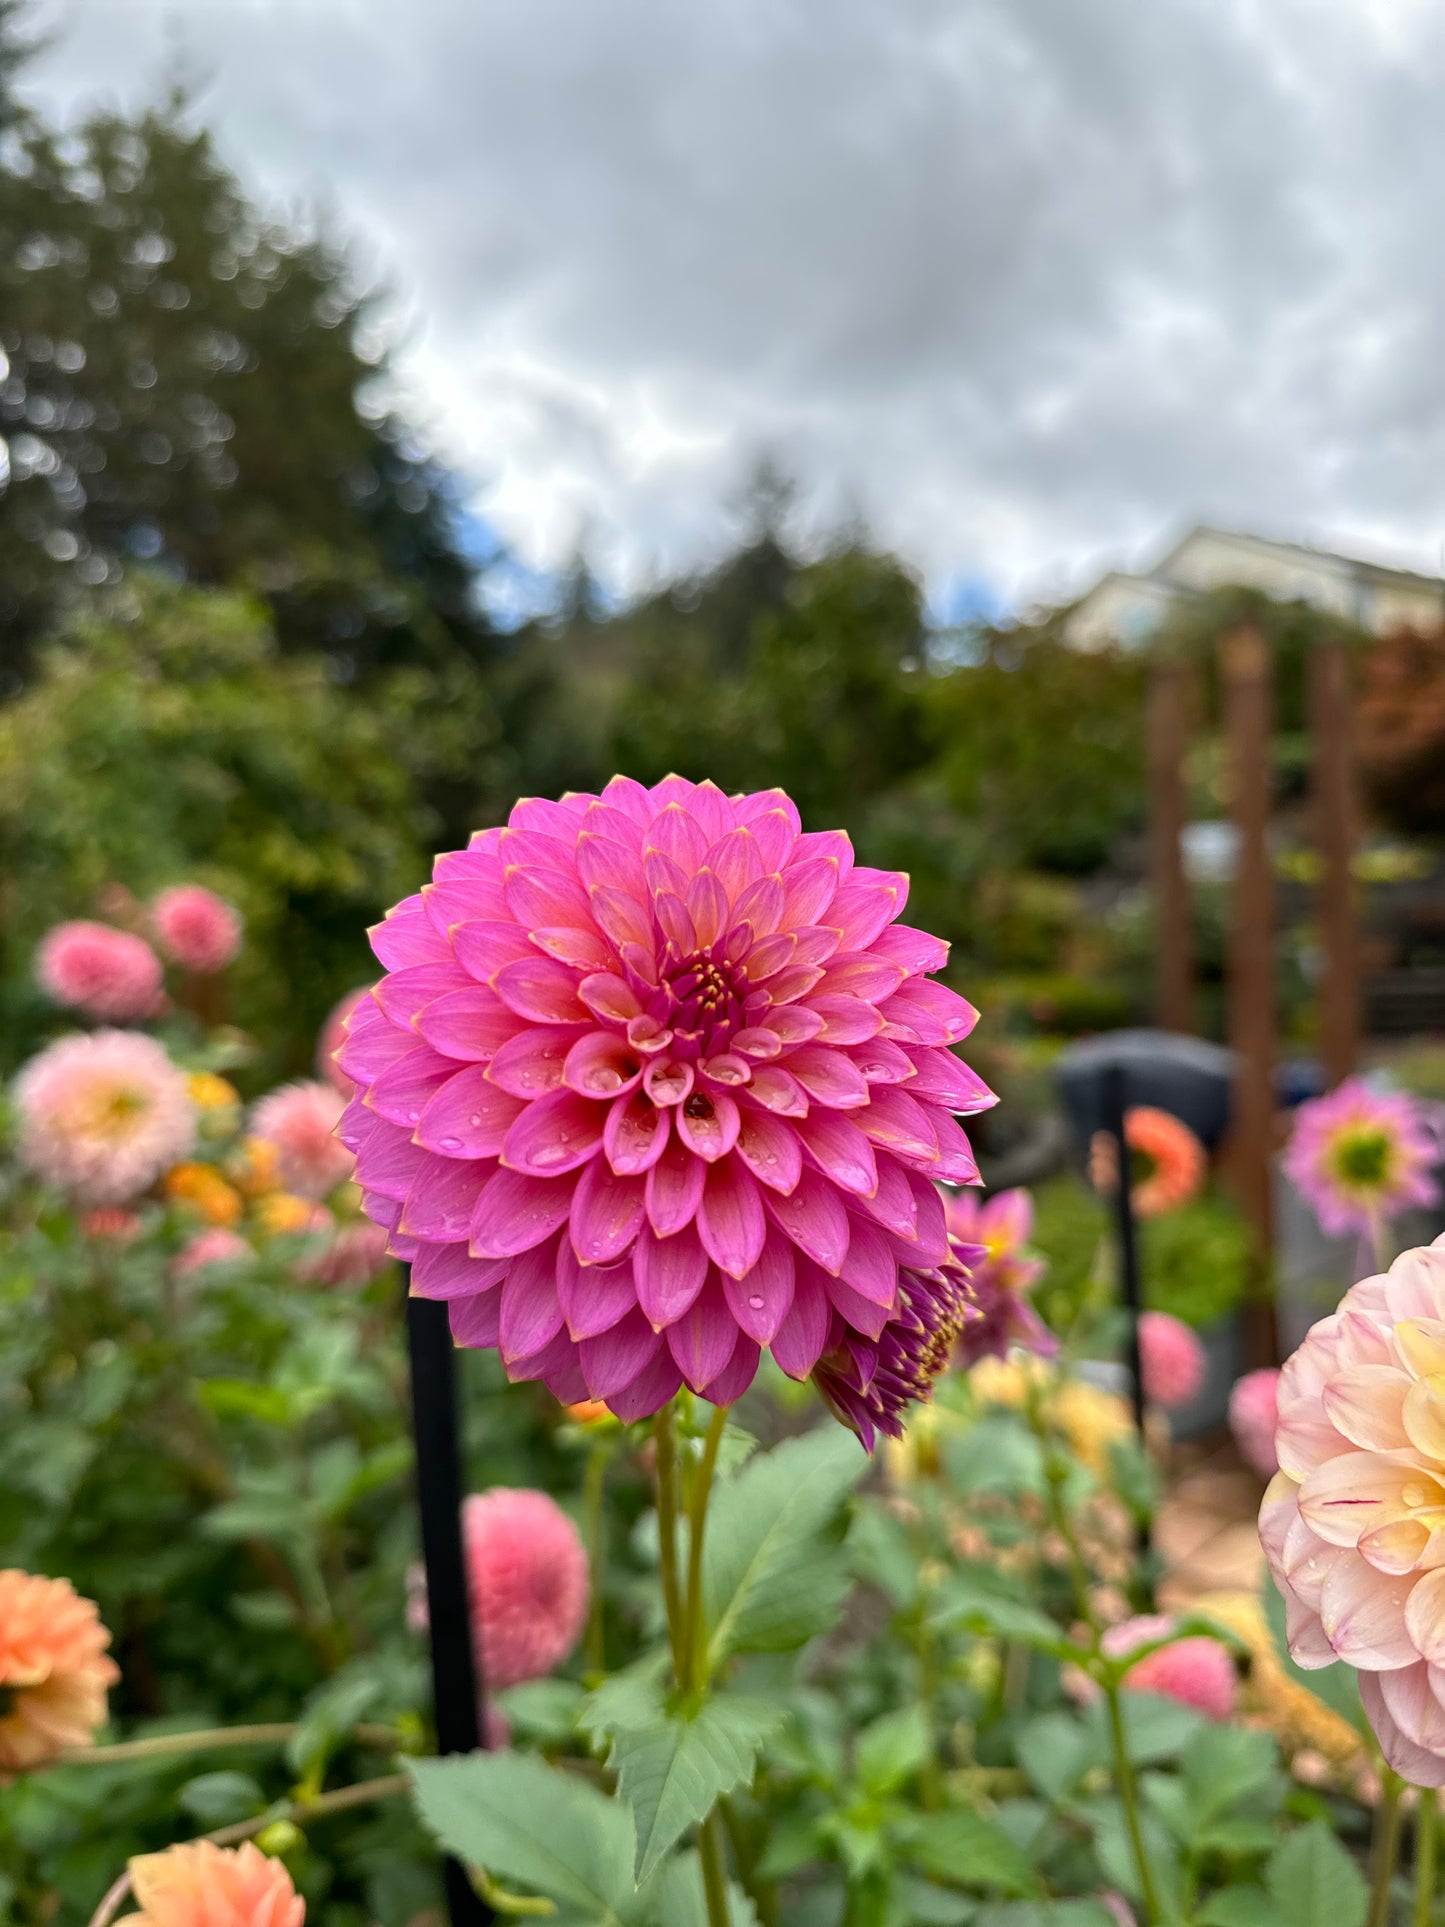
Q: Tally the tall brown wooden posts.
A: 3